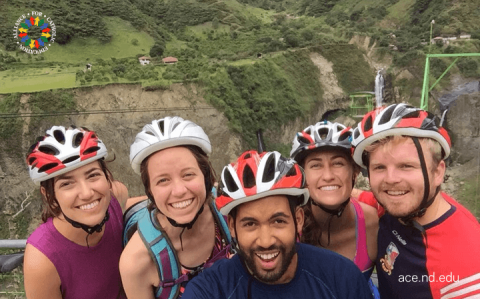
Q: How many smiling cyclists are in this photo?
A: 5